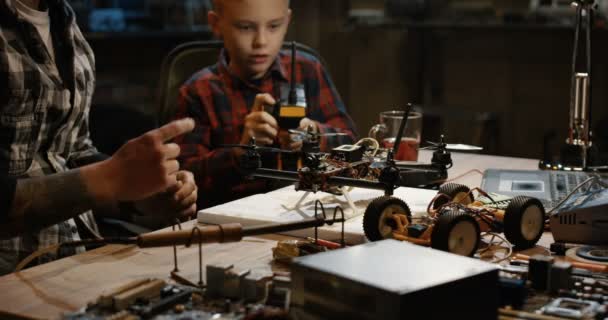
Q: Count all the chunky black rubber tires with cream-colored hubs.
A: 4